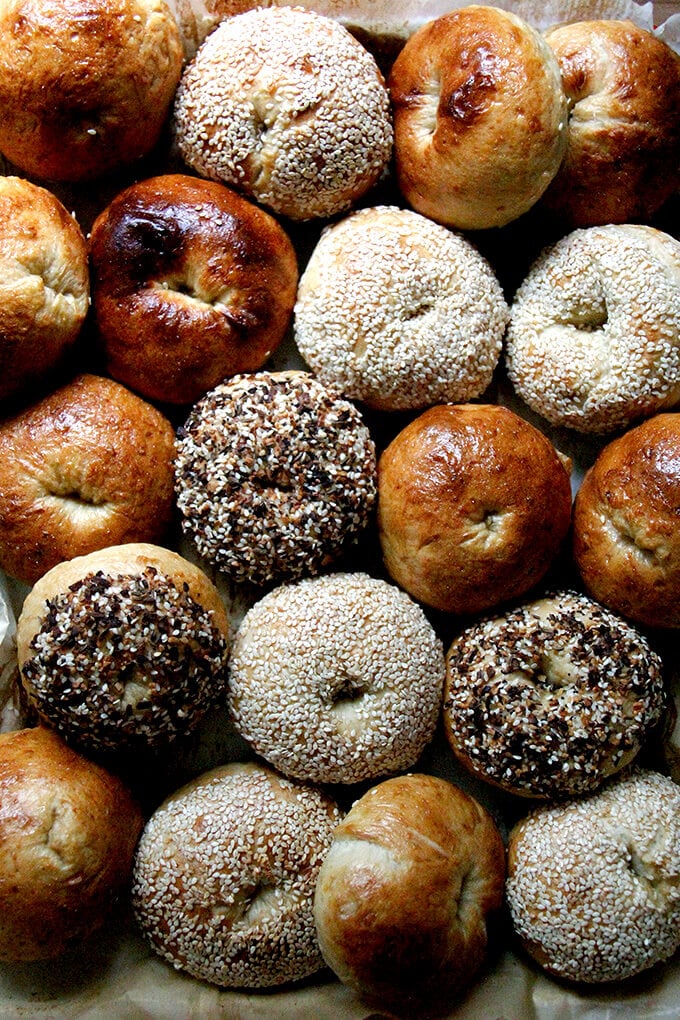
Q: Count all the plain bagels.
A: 10